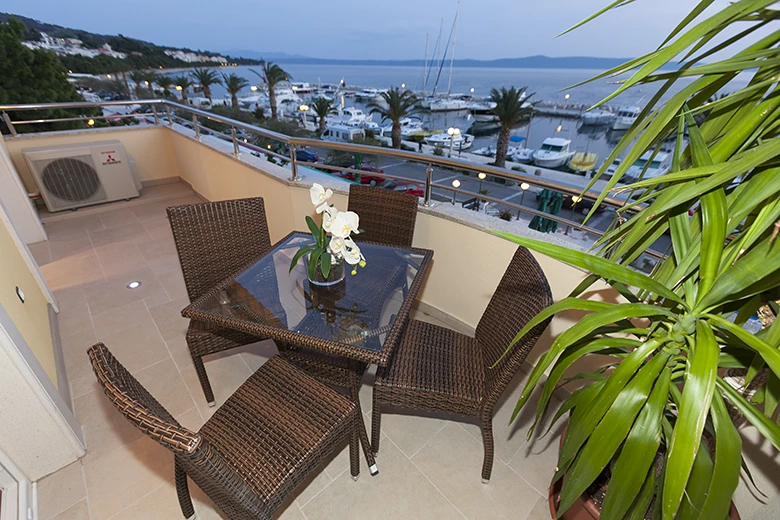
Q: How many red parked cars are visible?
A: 2